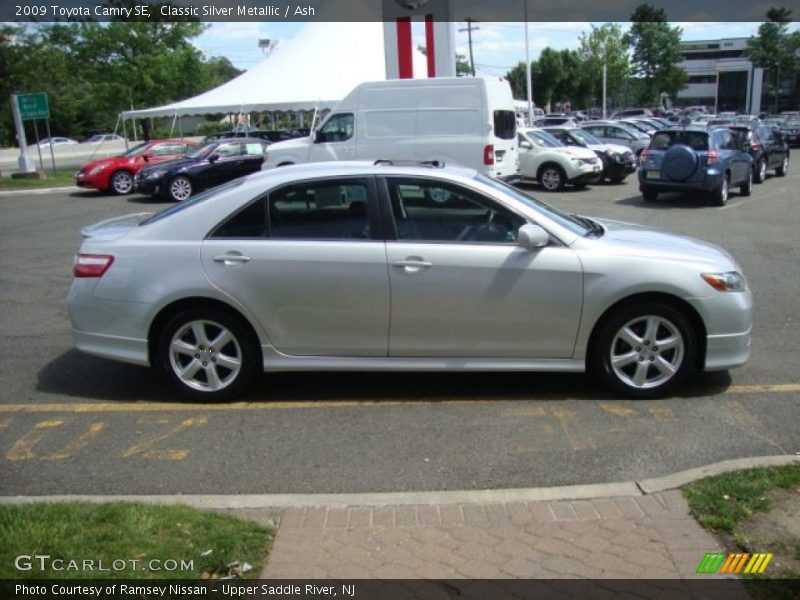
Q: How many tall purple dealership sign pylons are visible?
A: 0